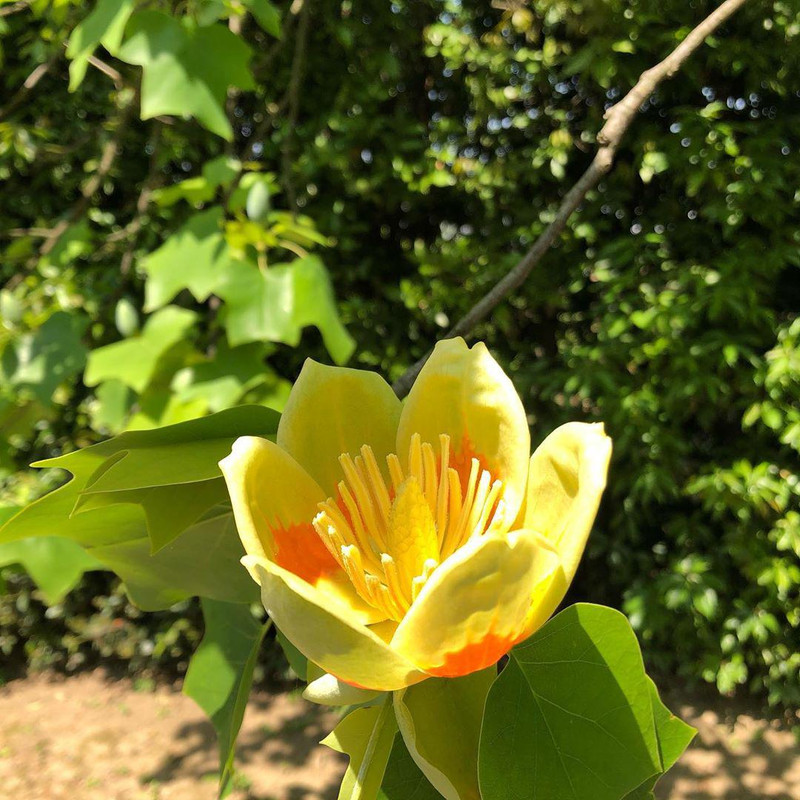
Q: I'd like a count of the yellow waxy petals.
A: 6